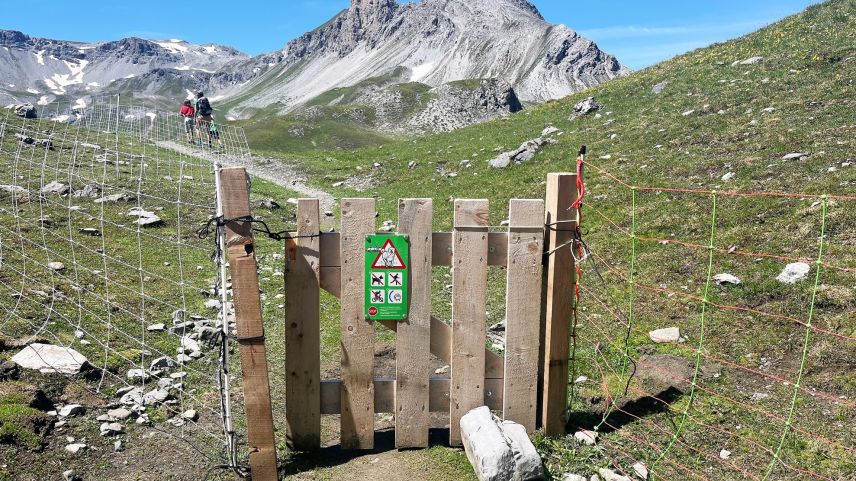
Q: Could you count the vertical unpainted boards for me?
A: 7